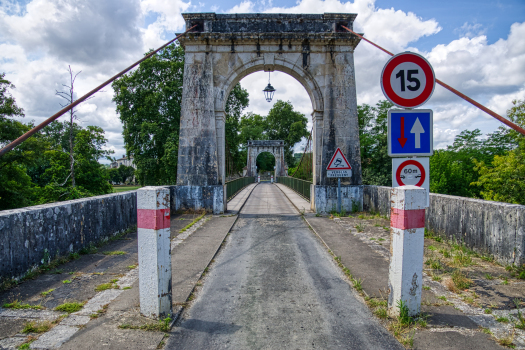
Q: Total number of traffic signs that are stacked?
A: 3